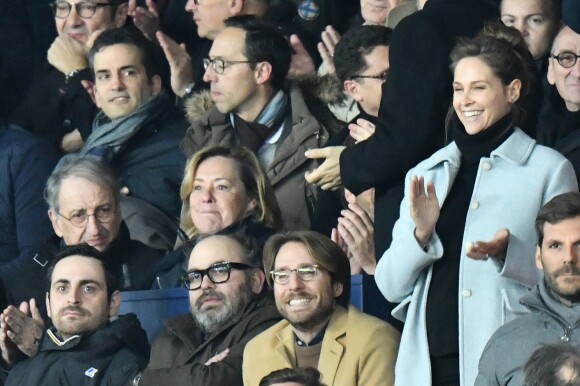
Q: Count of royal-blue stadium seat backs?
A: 2